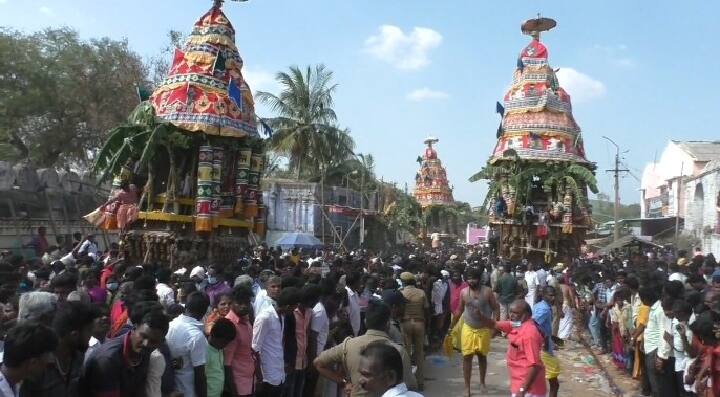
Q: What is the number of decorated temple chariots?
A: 3